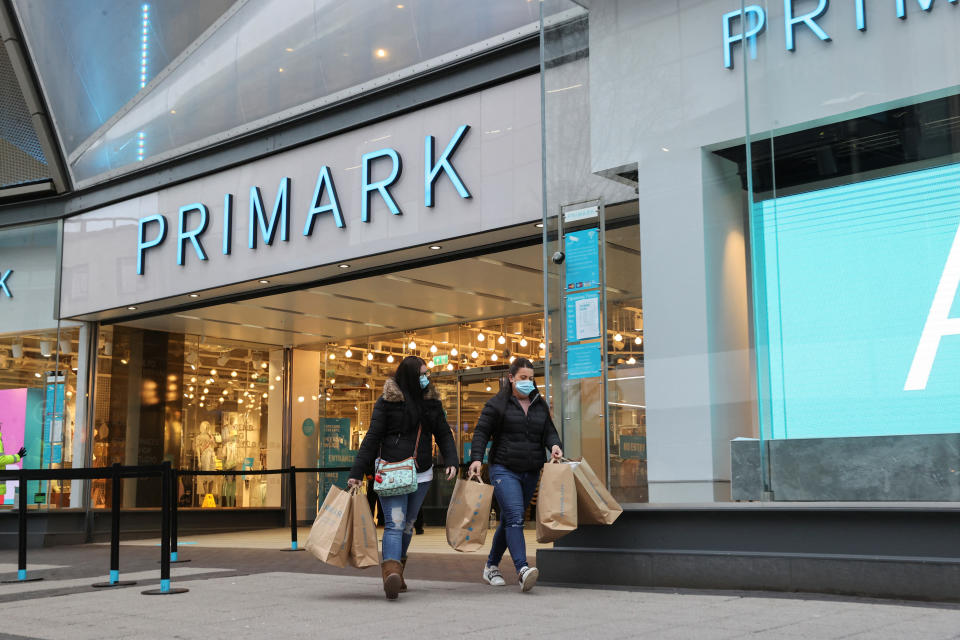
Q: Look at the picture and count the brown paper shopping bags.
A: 5